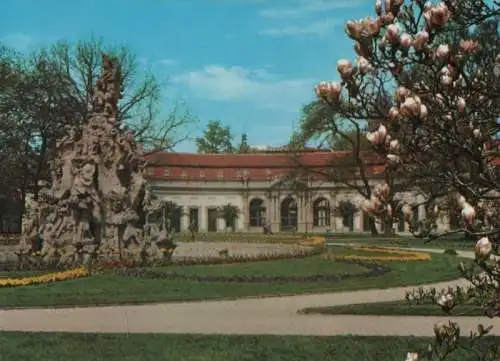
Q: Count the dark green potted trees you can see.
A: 3